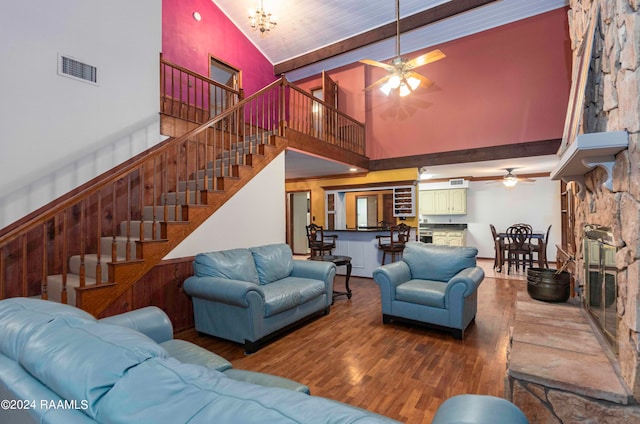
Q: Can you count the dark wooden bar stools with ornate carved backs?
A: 2